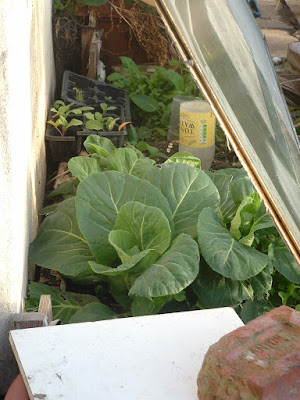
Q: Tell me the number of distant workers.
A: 0